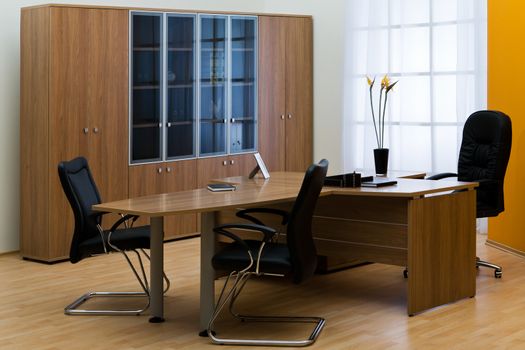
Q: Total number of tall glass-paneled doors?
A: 4